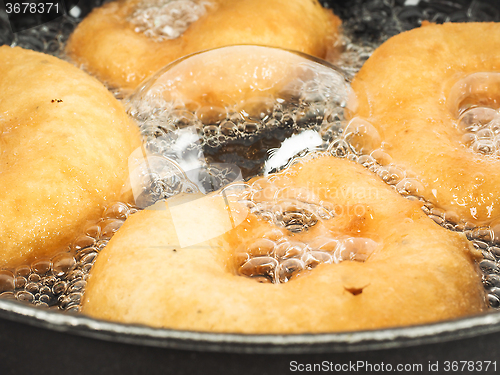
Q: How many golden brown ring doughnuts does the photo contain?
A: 4